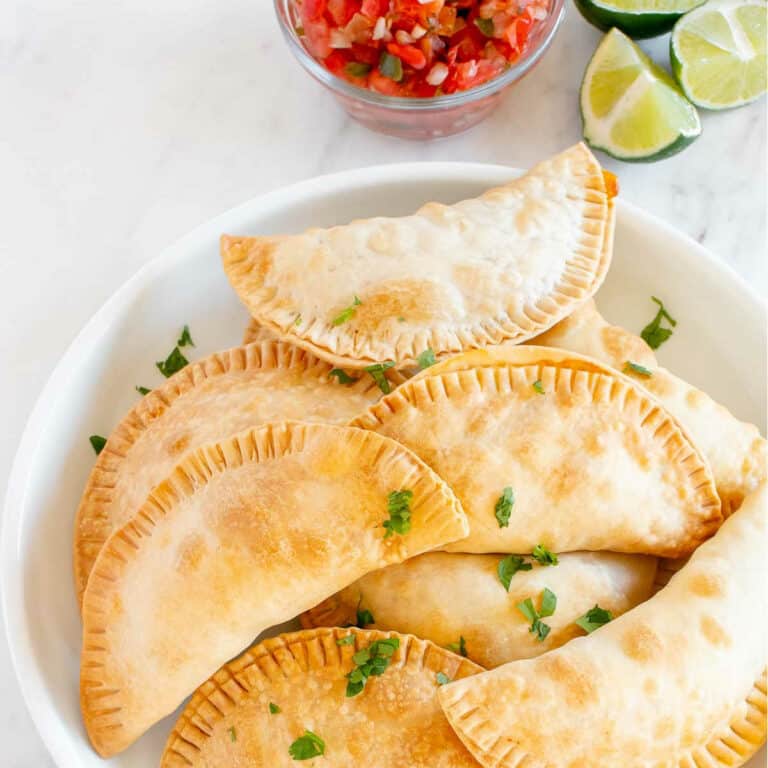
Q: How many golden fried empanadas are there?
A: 8